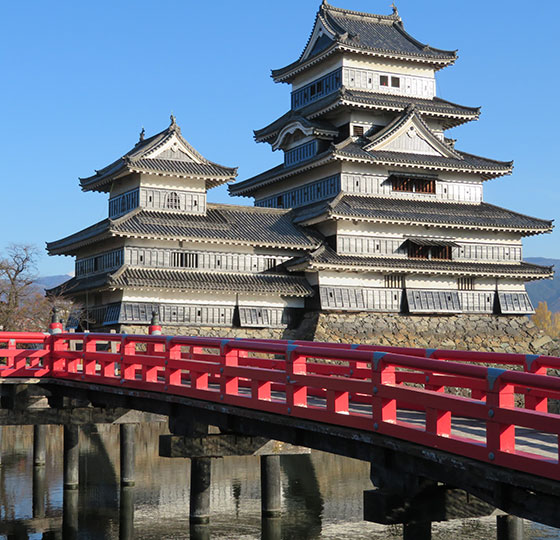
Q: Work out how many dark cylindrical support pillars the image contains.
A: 7